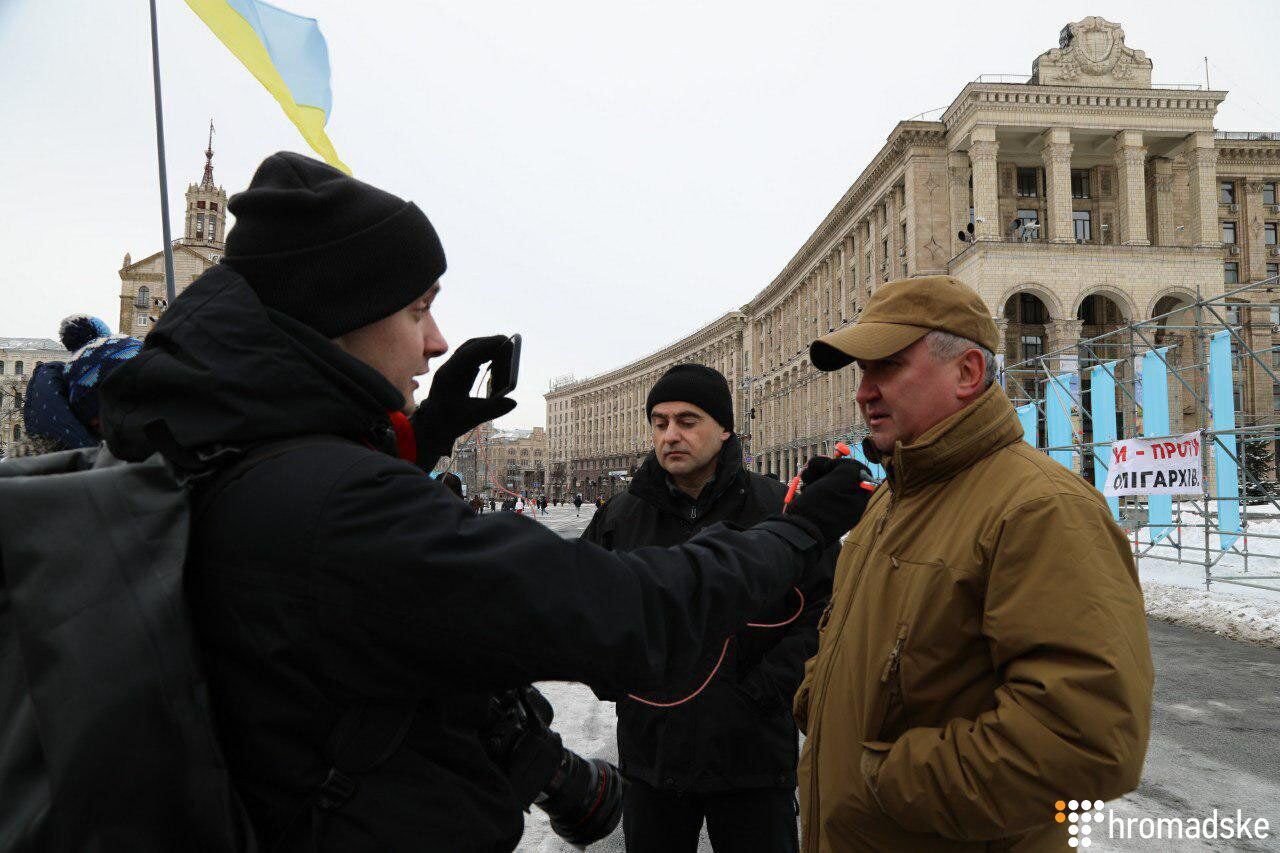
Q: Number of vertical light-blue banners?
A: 5